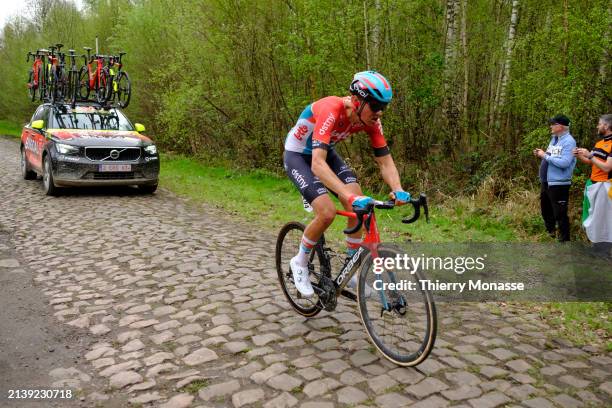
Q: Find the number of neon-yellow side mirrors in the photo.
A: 2